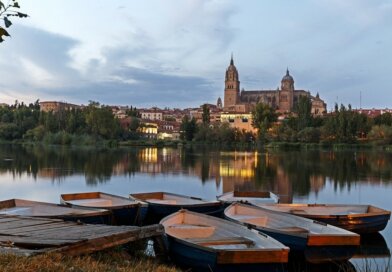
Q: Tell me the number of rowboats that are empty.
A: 7